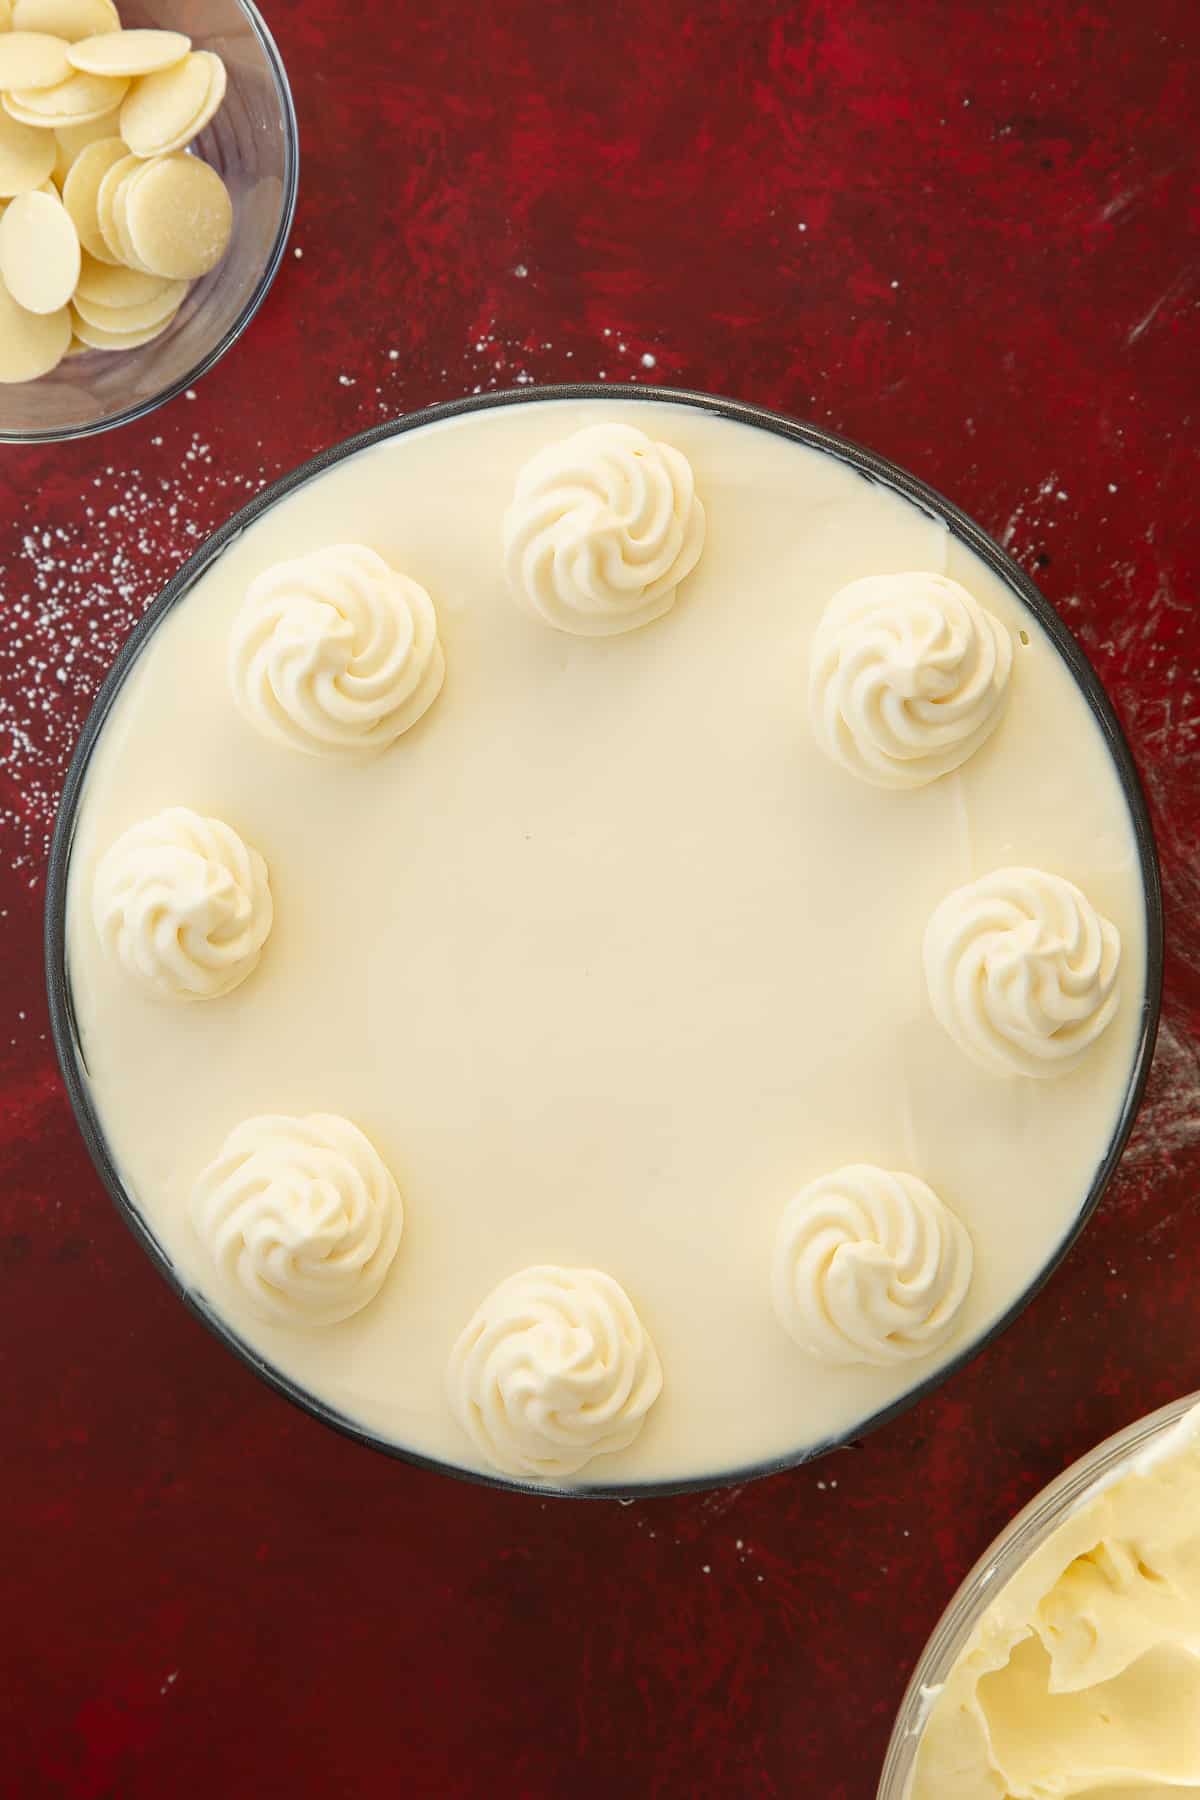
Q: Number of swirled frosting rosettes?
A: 8